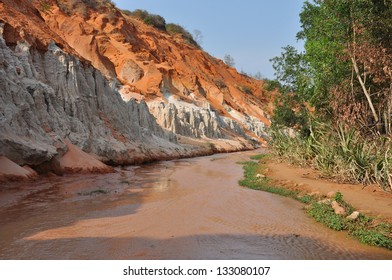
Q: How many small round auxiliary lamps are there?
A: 0